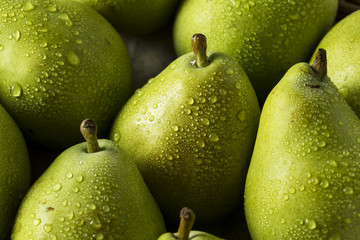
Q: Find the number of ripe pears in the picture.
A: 9